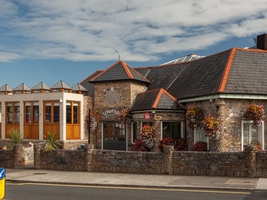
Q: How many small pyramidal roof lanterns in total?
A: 5